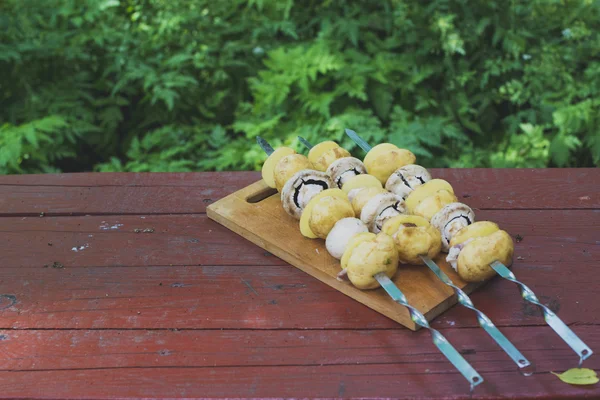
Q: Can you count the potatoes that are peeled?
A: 0